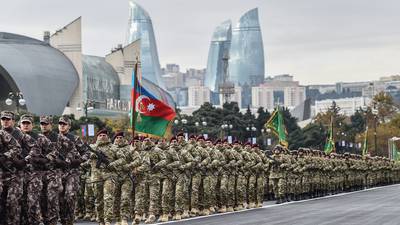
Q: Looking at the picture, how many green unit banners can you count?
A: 3